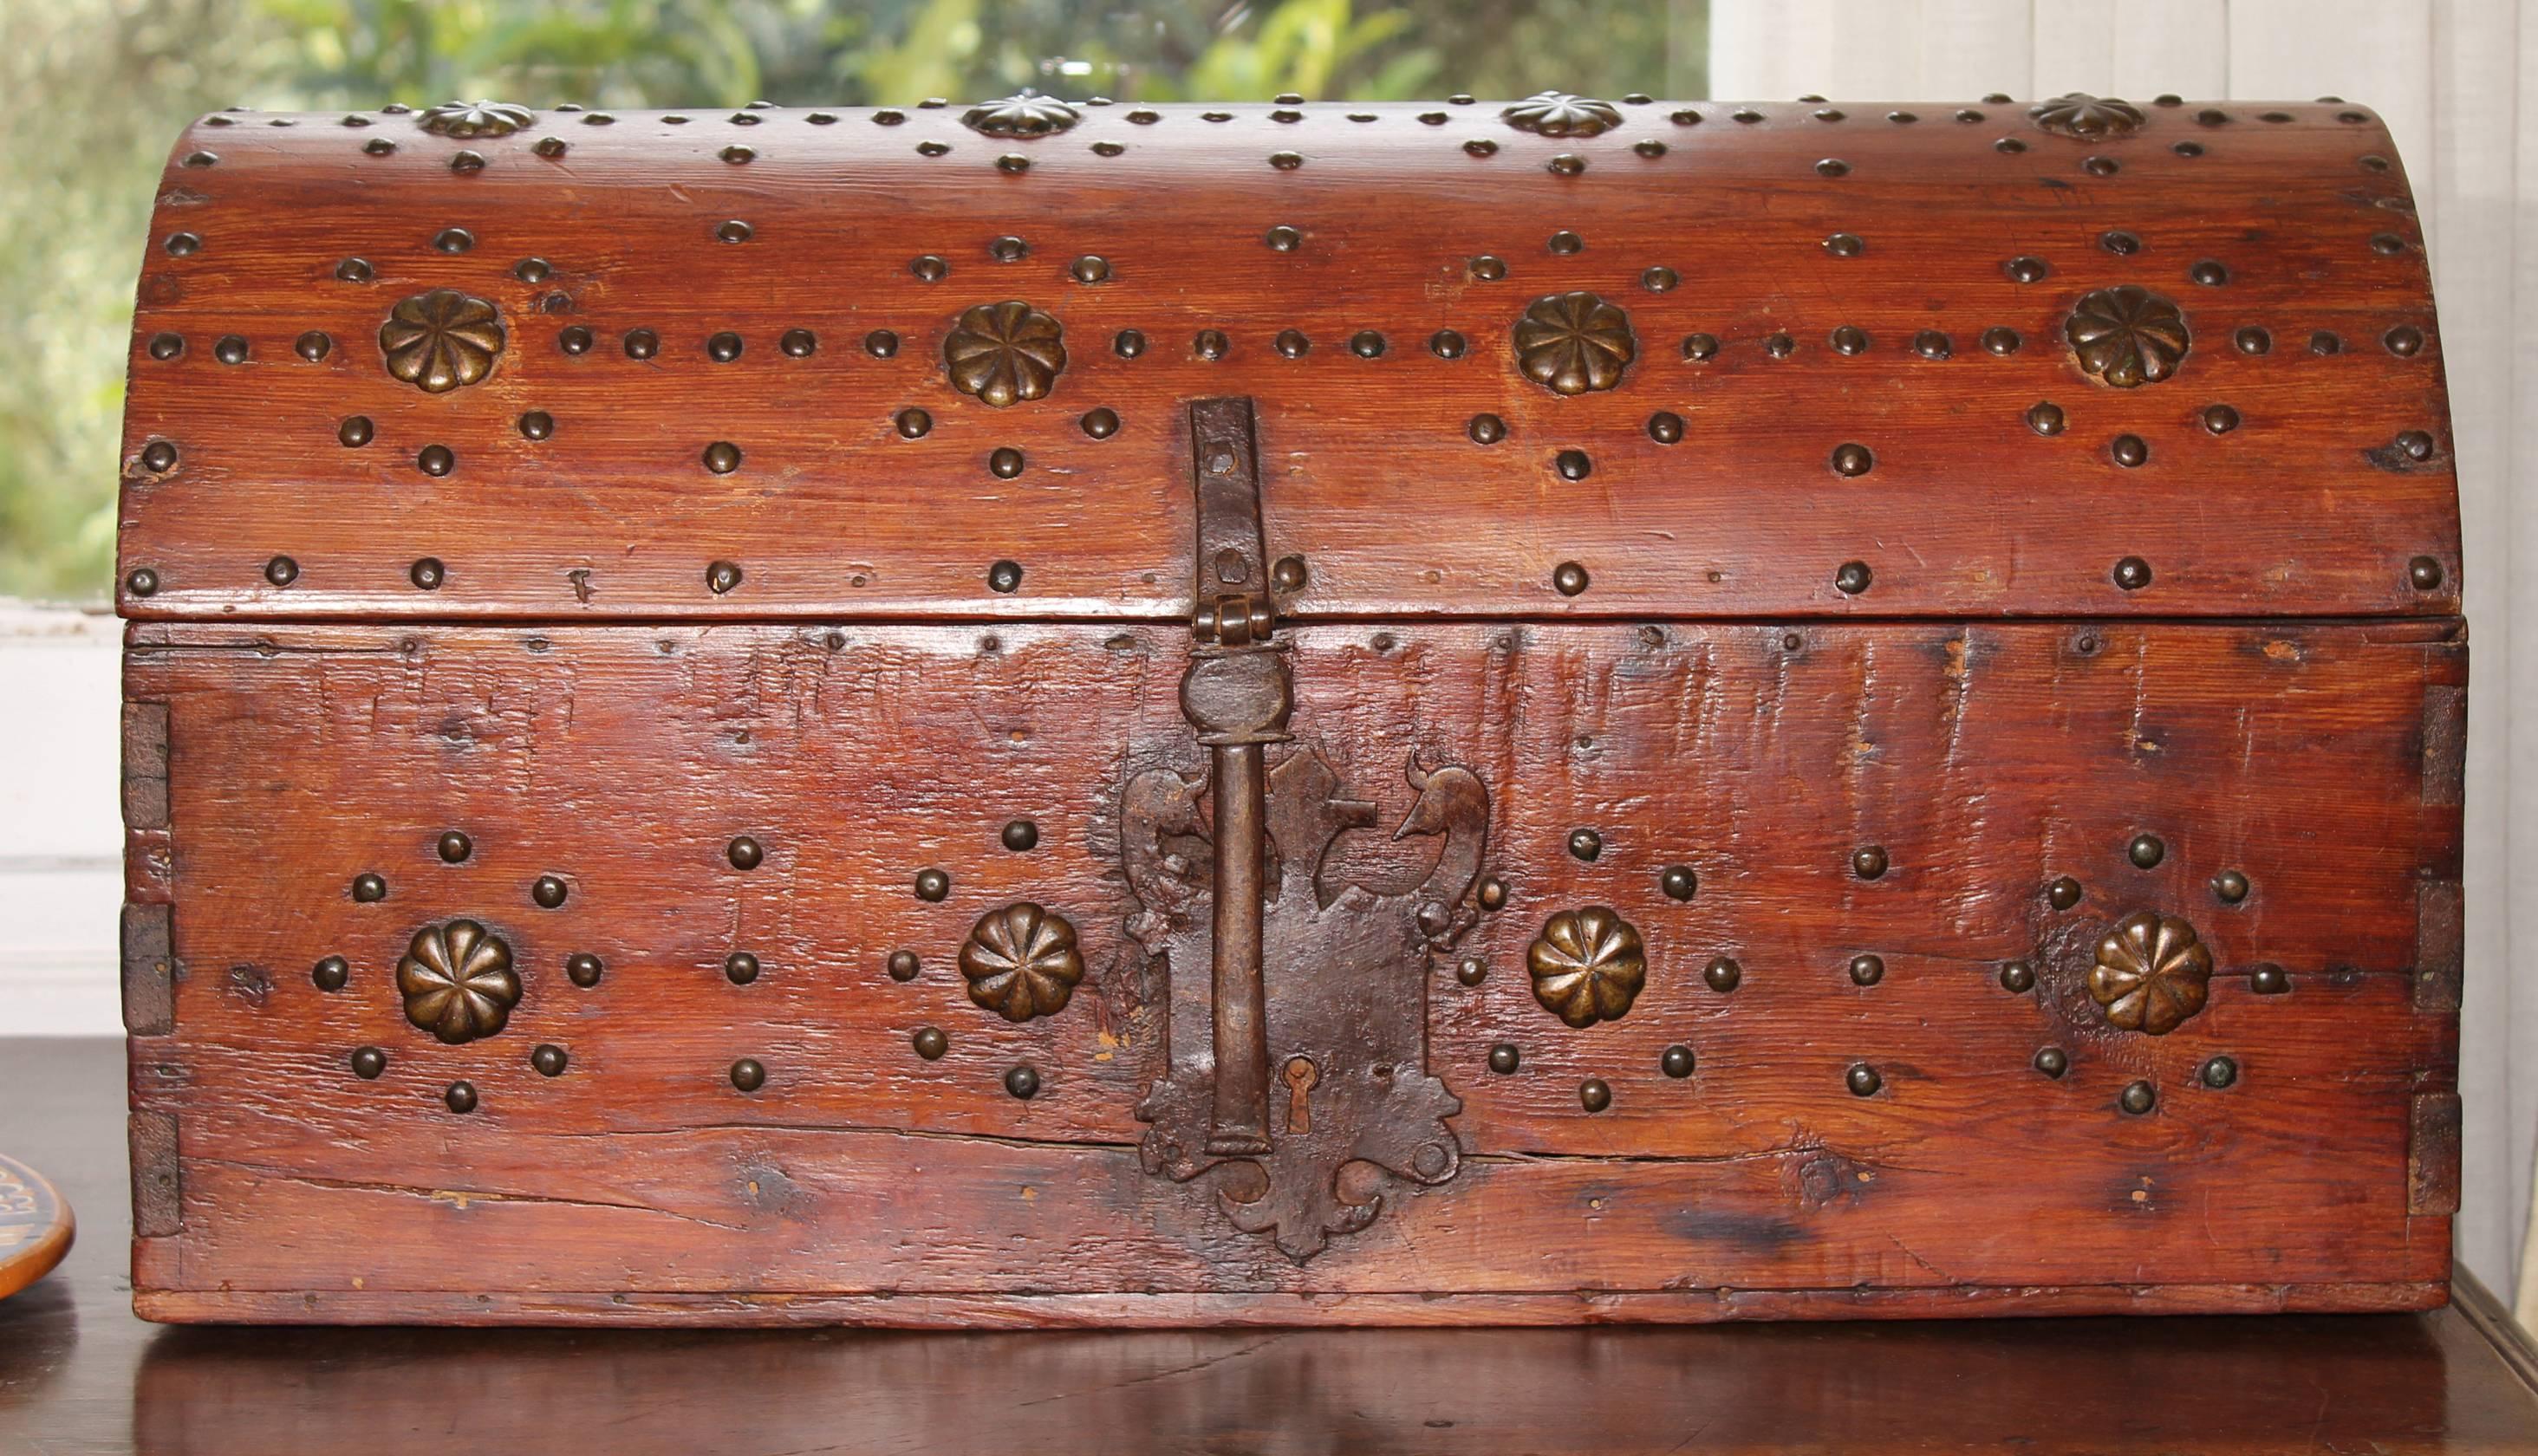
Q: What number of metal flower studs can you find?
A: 12